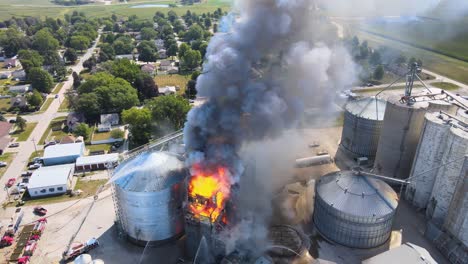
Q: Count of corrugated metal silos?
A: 3